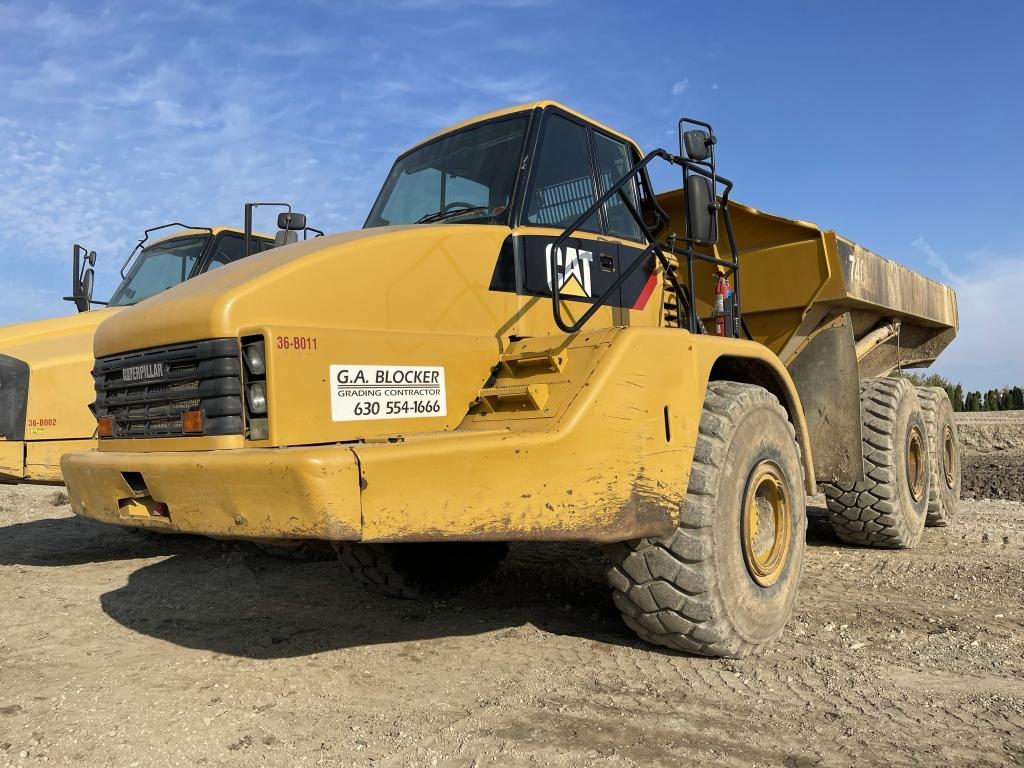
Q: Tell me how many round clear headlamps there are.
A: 2